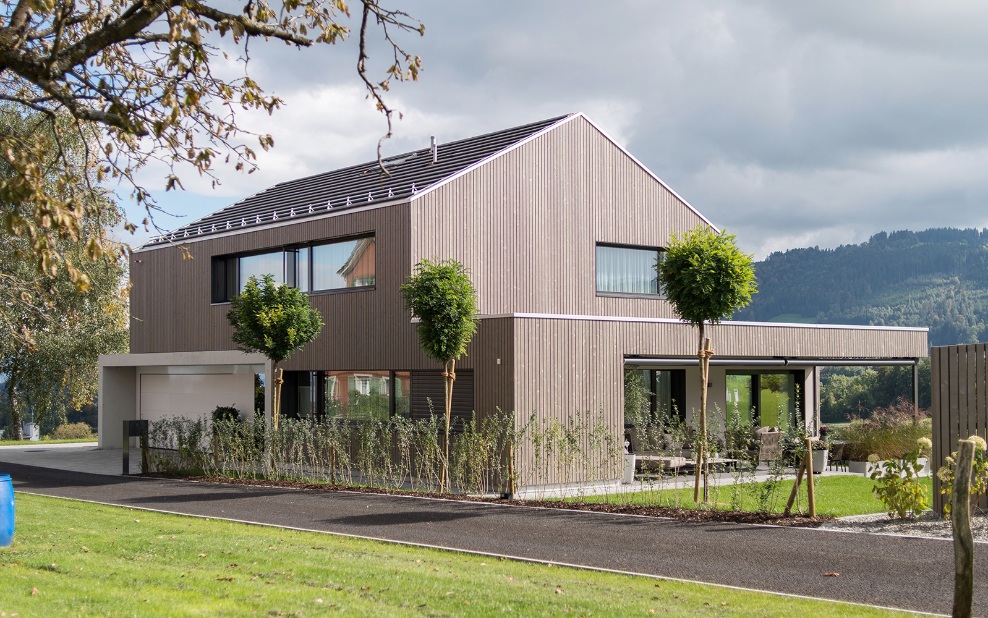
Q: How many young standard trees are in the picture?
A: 3